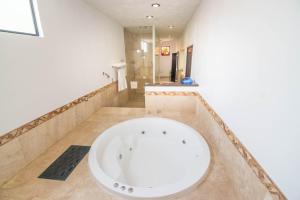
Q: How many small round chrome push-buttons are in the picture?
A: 3